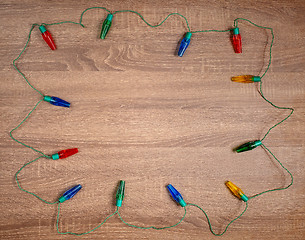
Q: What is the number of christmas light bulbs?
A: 12